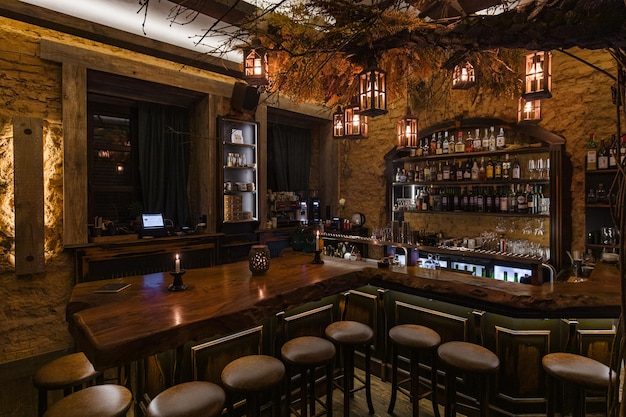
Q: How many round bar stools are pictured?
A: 9